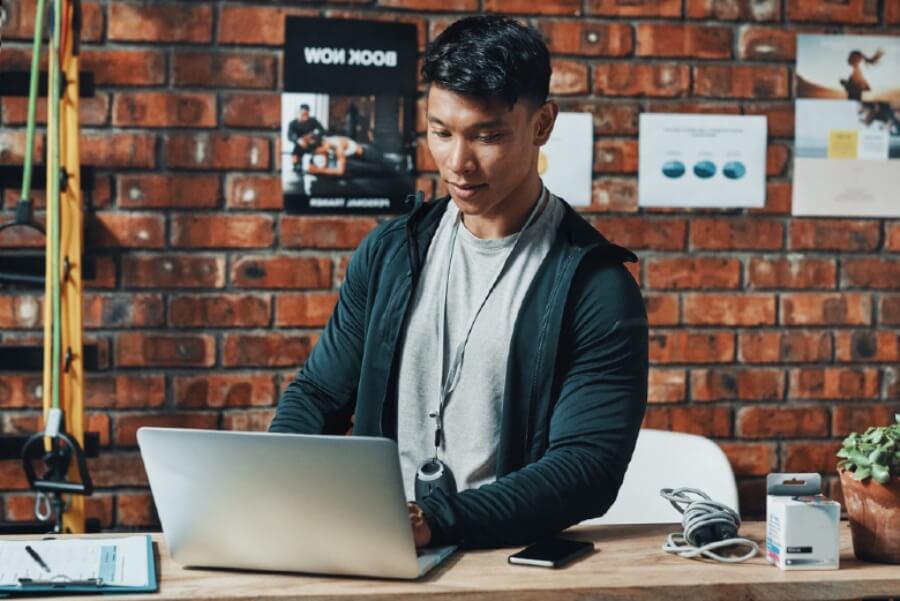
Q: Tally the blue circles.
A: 3